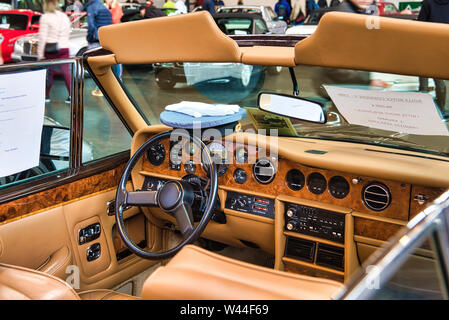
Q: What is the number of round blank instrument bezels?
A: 3